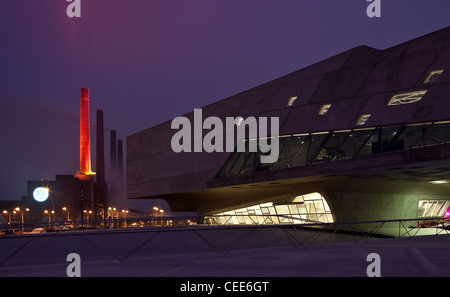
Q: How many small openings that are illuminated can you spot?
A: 6